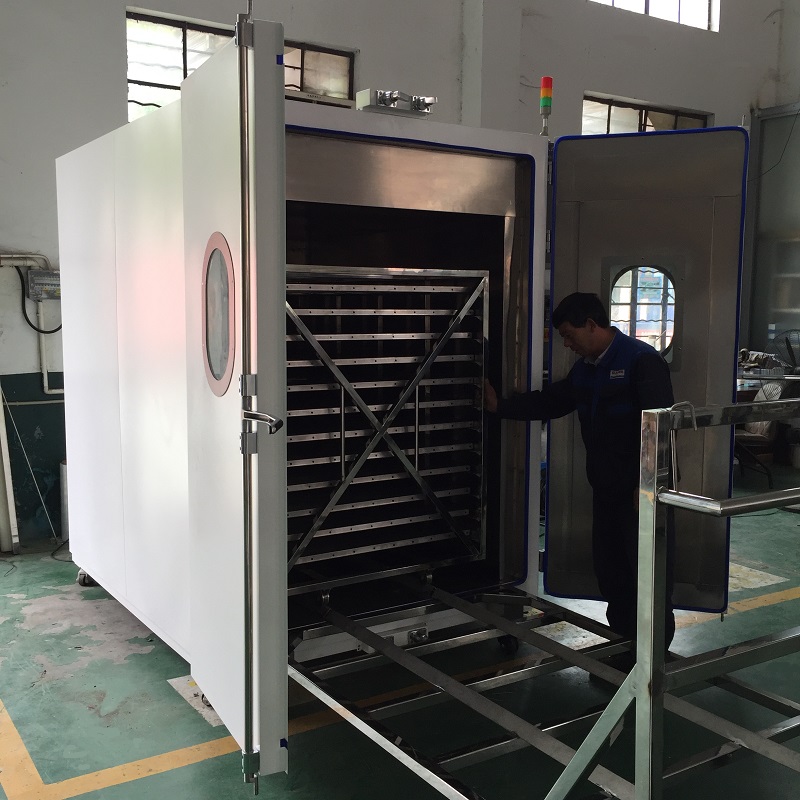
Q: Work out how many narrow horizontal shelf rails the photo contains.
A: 12